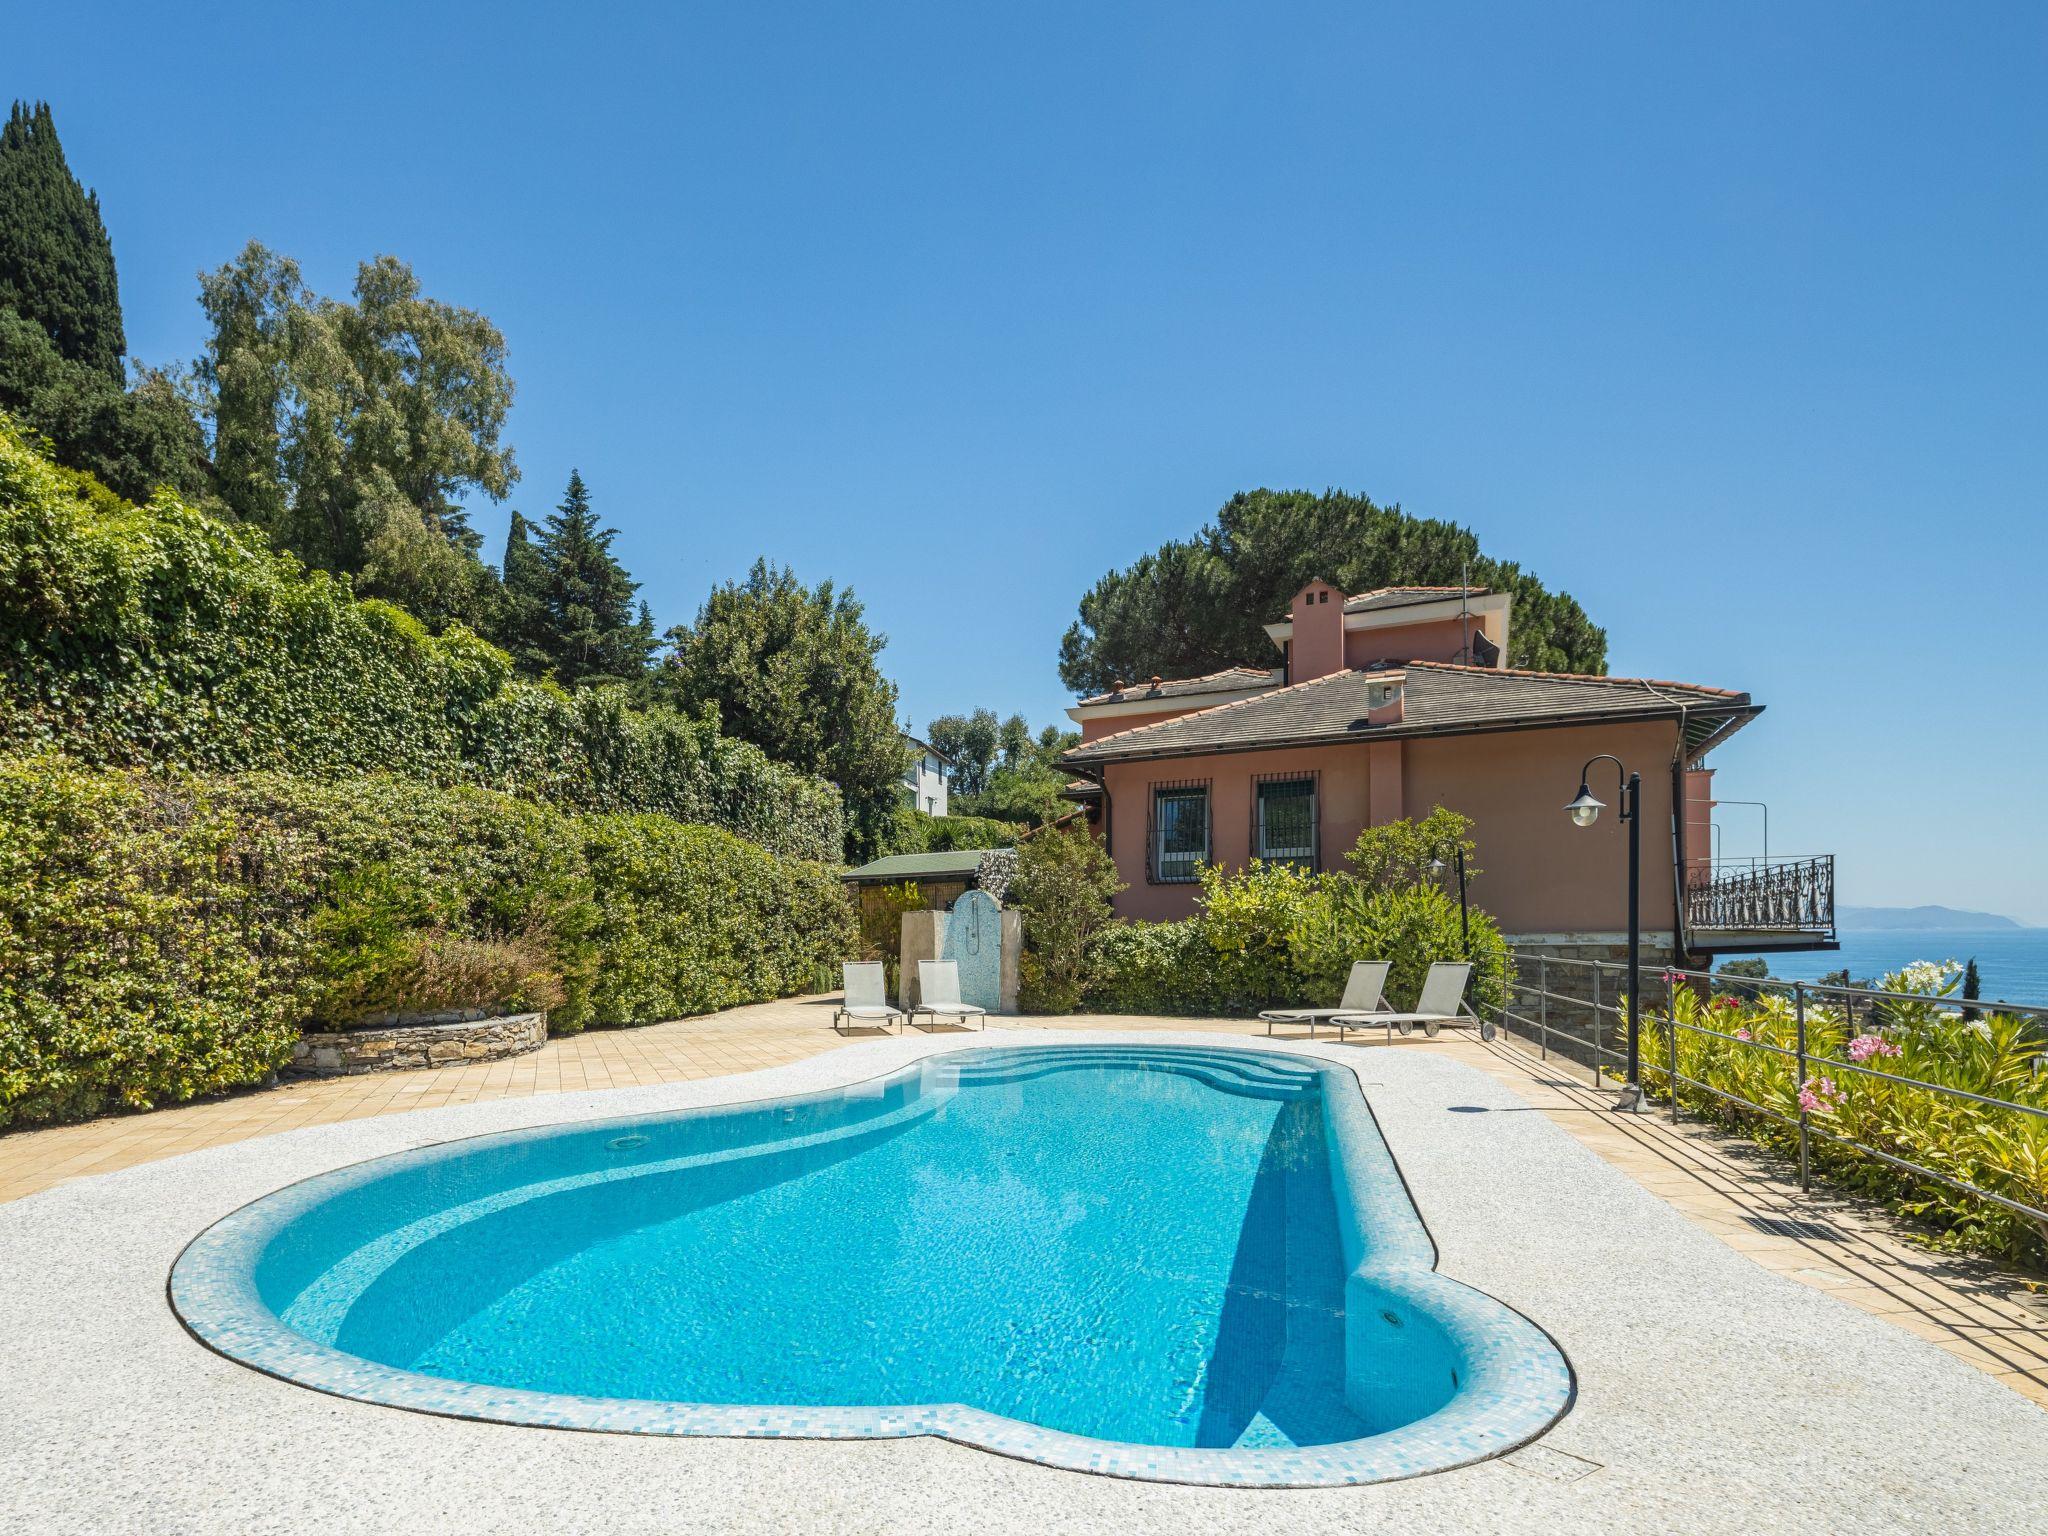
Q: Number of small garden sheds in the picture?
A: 1